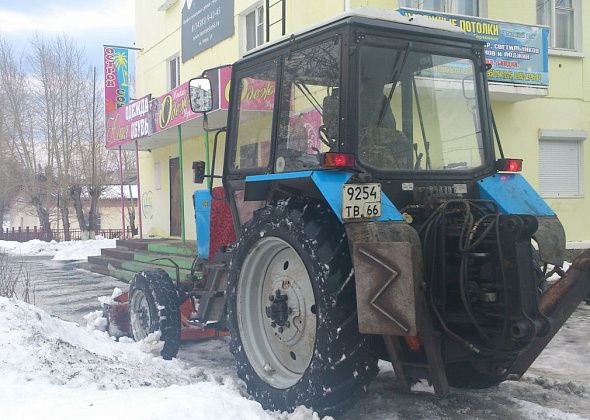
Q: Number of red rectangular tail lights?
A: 2